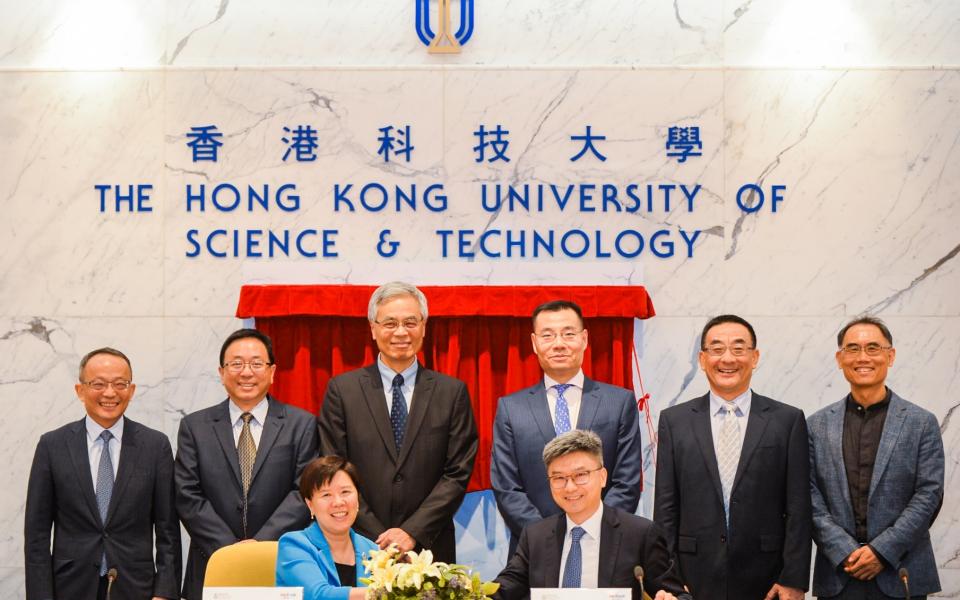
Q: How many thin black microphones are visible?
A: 3